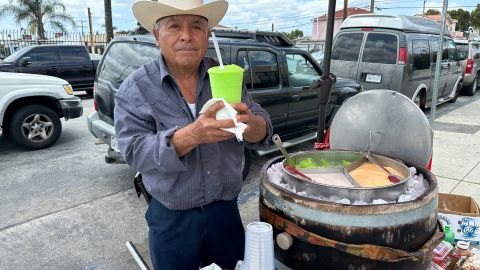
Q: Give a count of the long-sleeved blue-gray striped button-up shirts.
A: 1